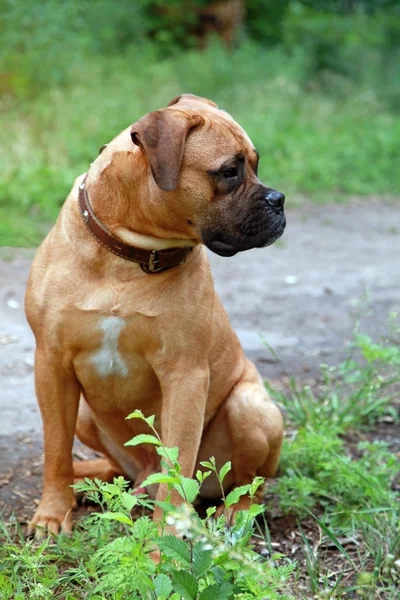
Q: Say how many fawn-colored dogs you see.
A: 1